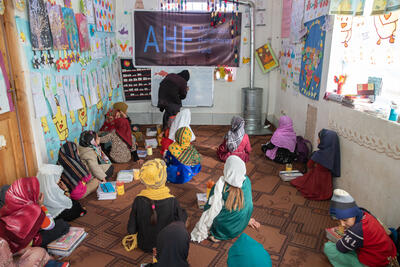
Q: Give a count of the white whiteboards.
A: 1